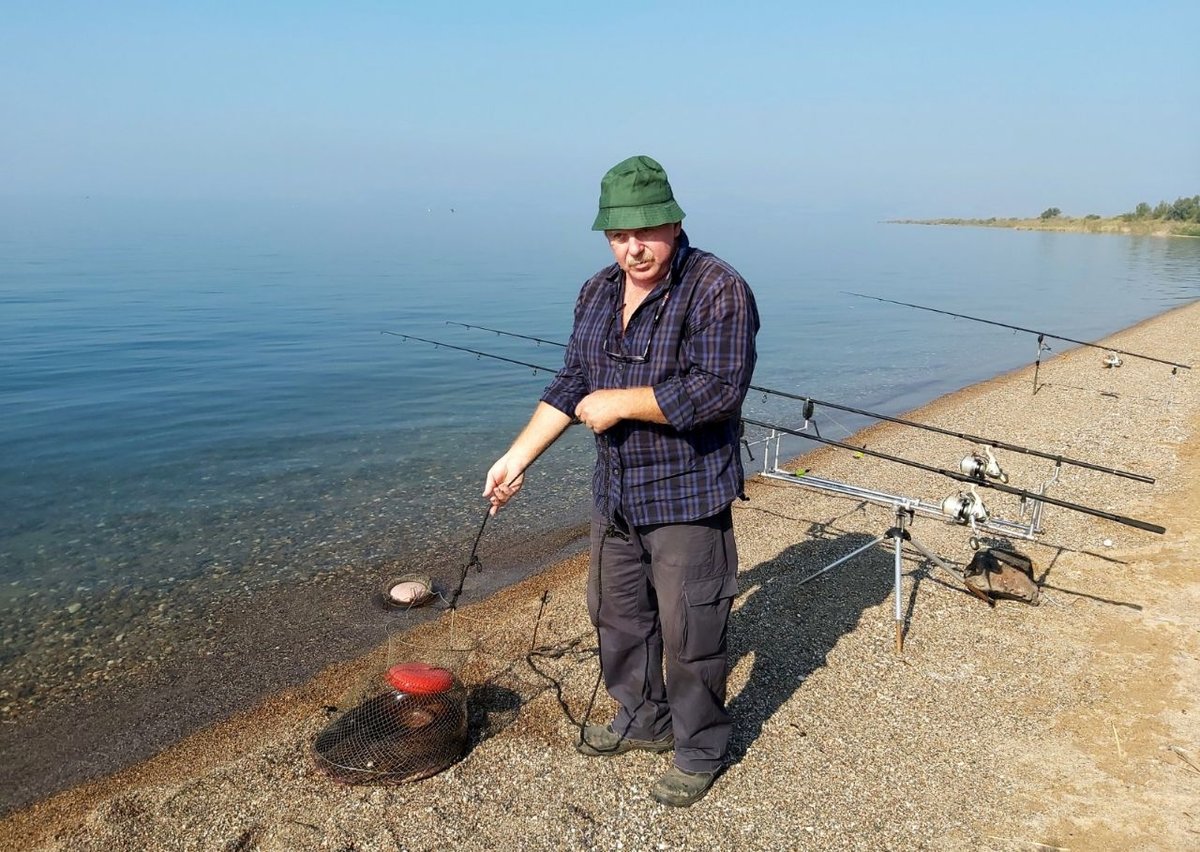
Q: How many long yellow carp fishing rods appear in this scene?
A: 0